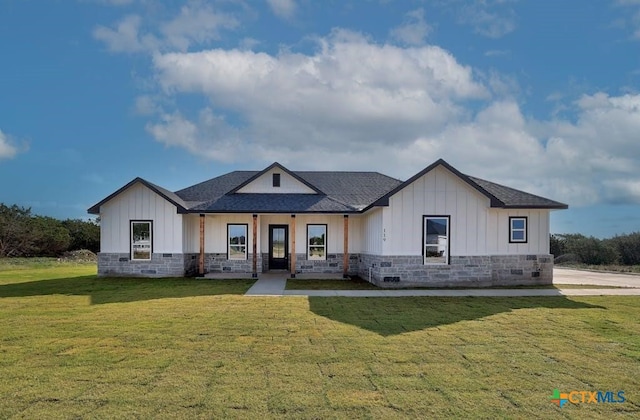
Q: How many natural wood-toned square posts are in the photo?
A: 4